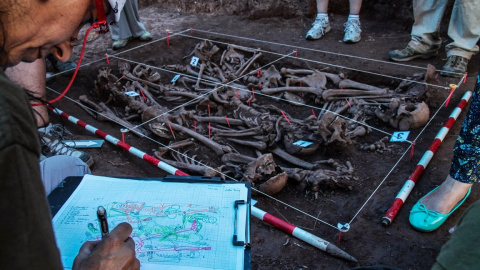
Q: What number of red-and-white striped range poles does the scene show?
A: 2